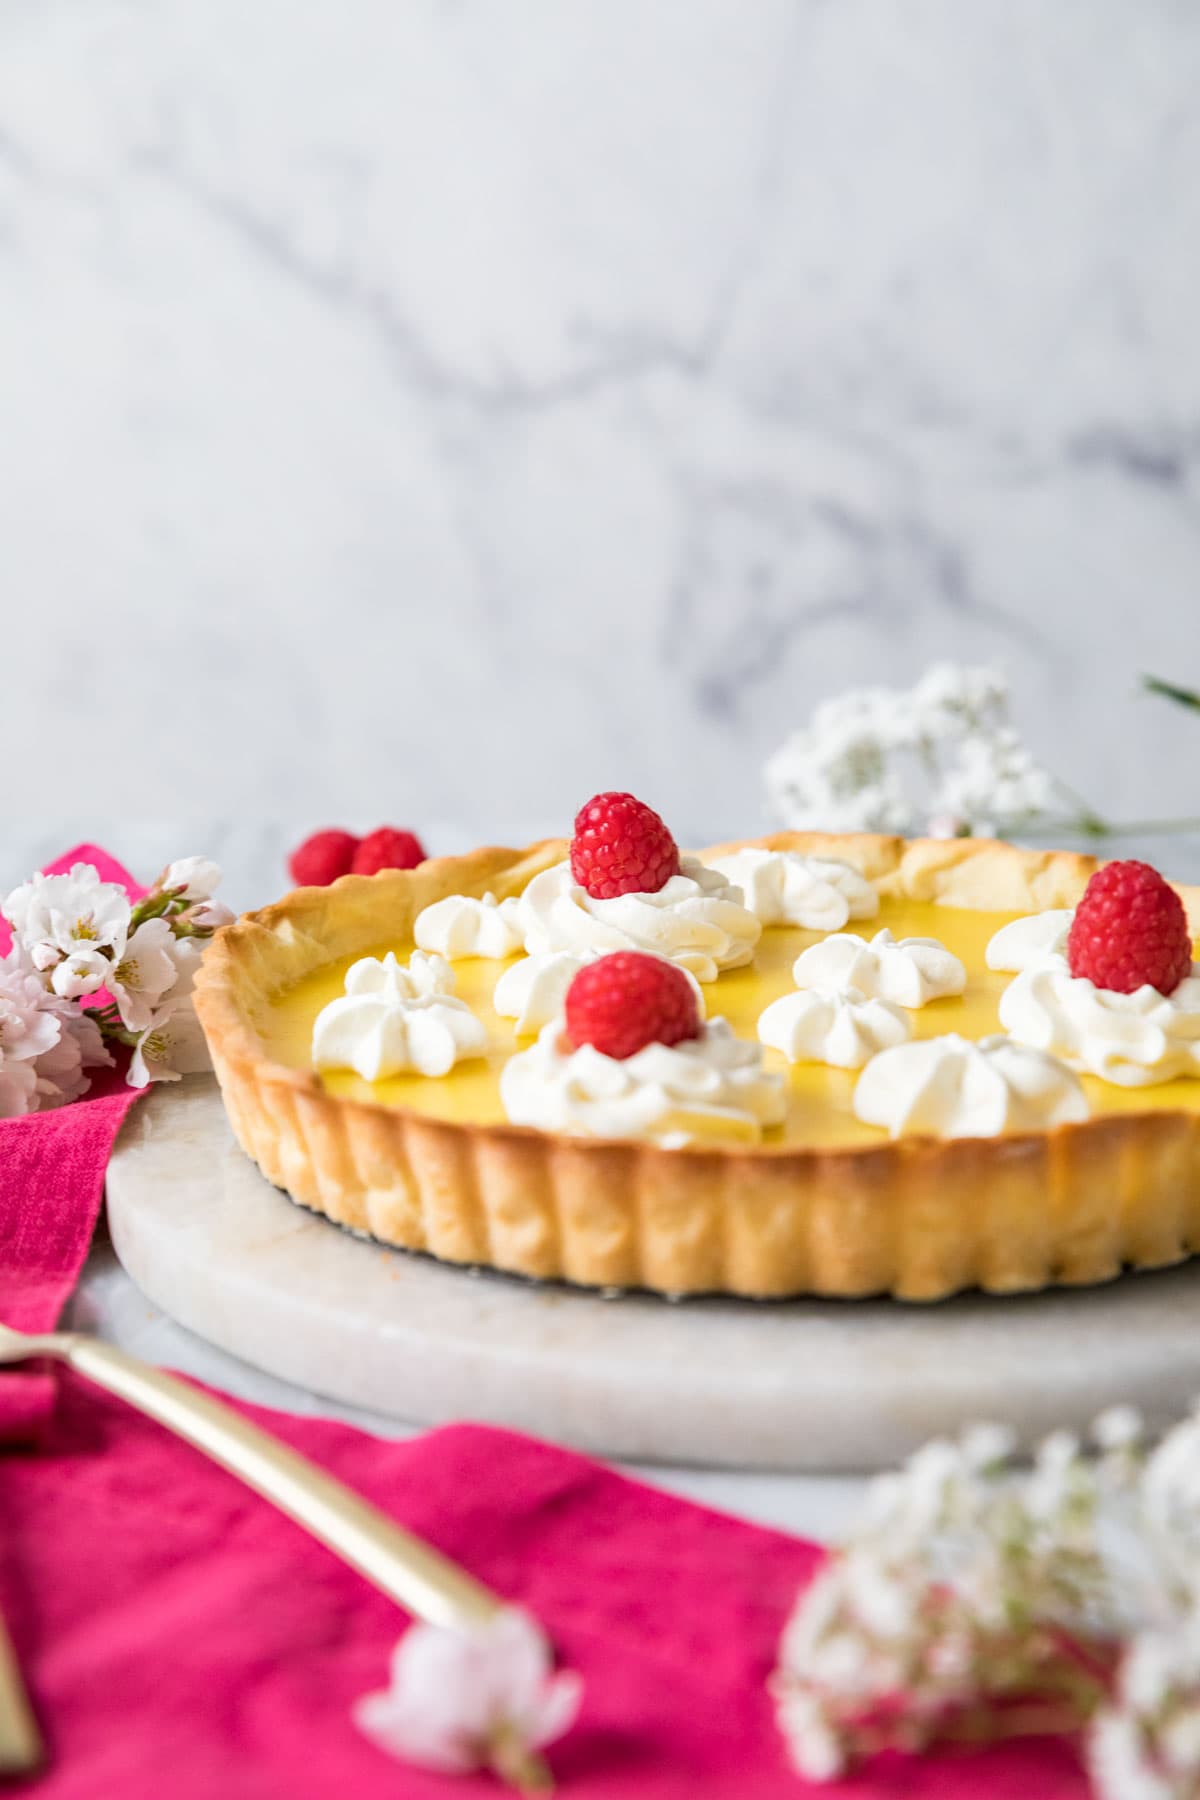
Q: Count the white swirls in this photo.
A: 12